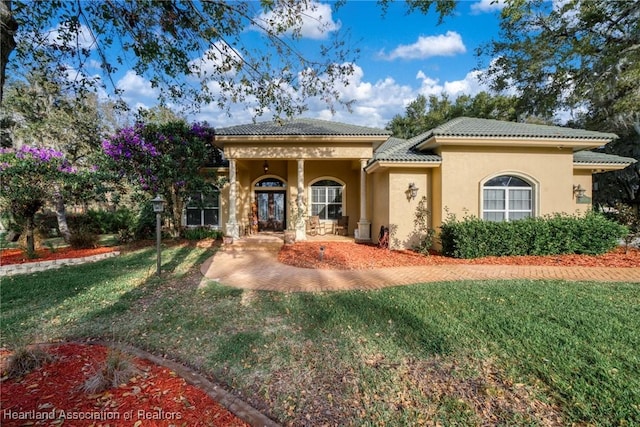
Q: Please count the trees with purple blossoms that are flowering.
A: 2